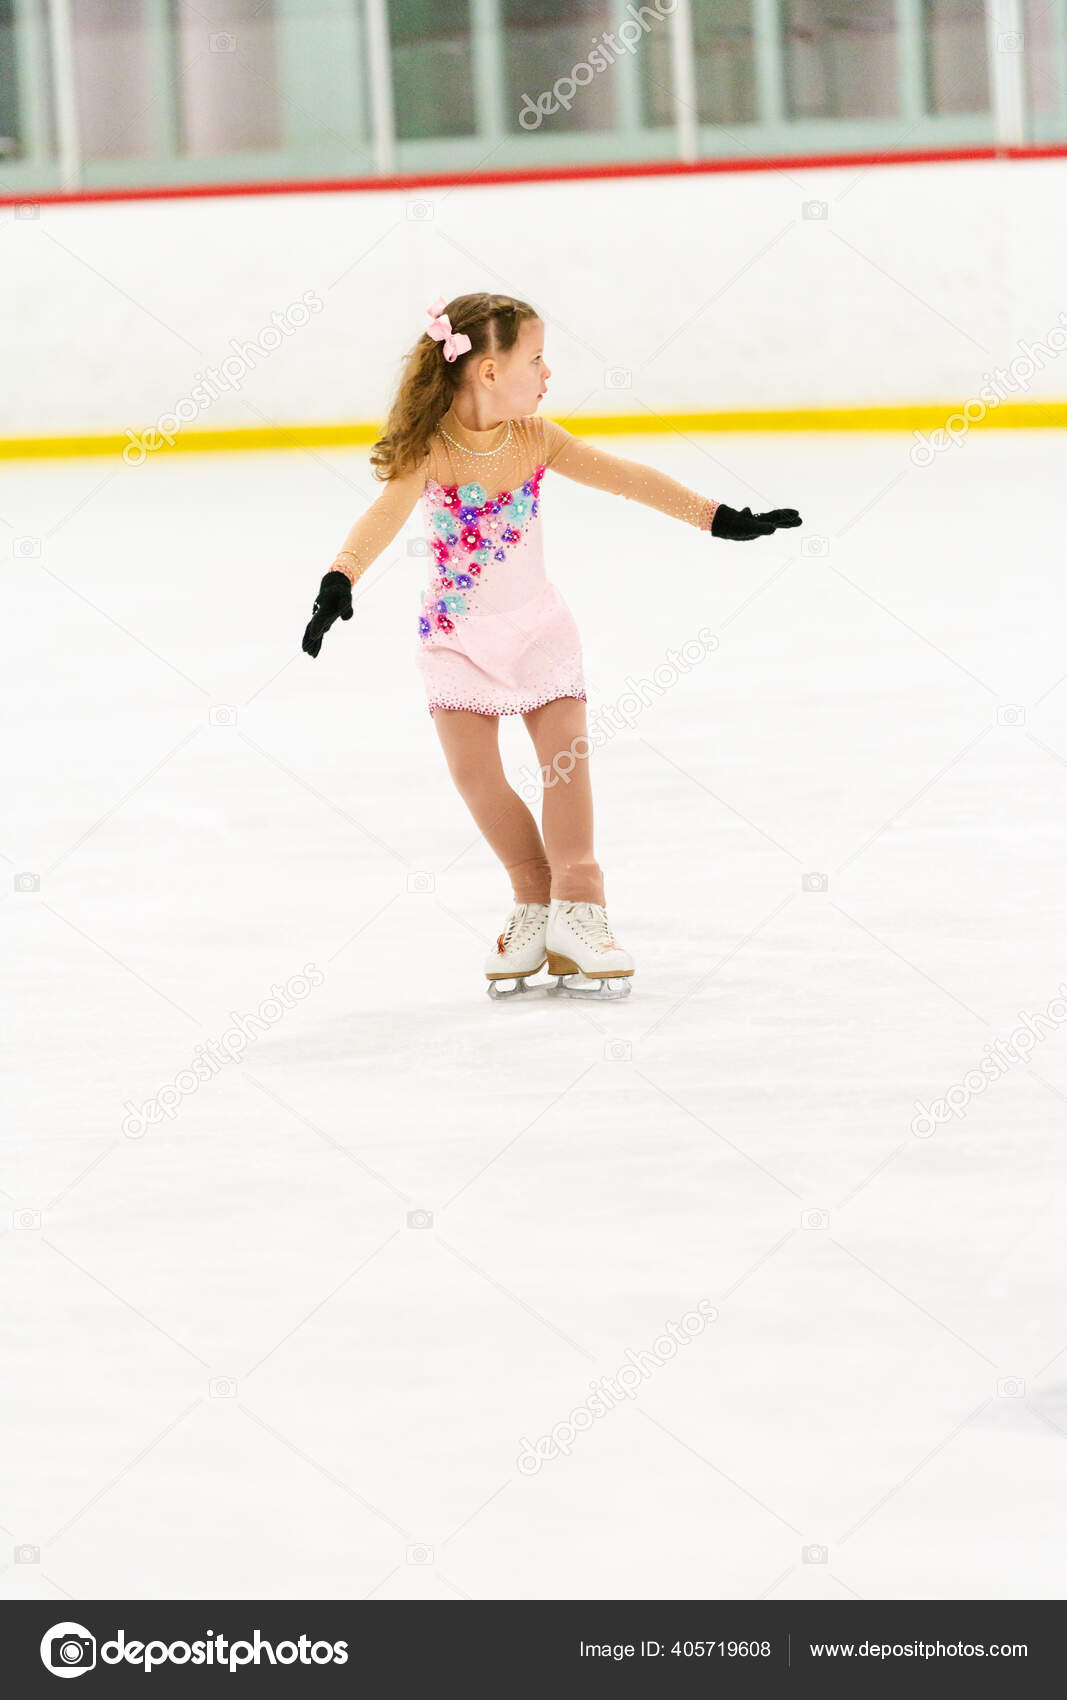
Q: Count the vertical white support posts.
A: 4